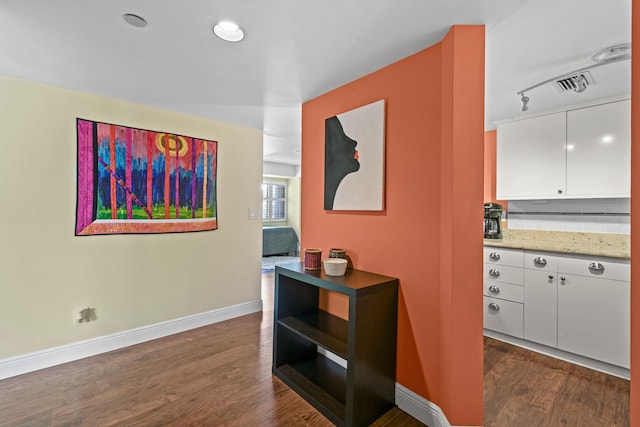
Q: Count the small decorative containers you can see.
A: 3